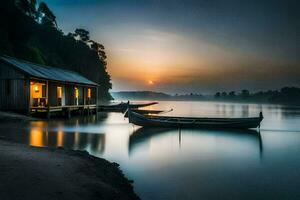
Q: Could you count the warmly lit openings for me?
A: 4